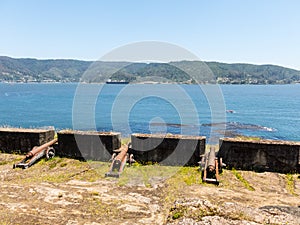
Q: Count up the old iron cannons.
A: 3